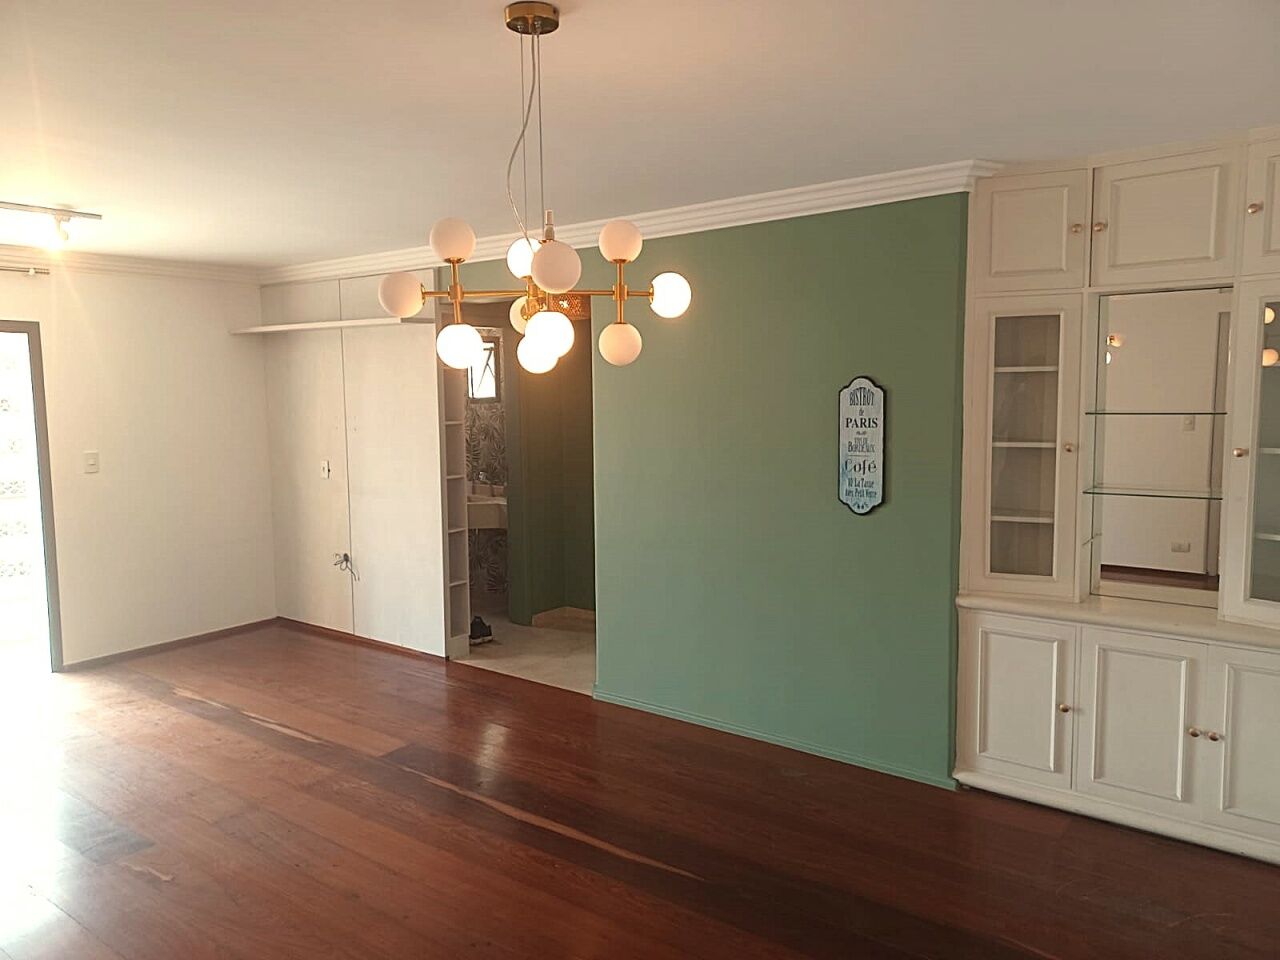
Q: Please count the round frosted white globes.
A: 11